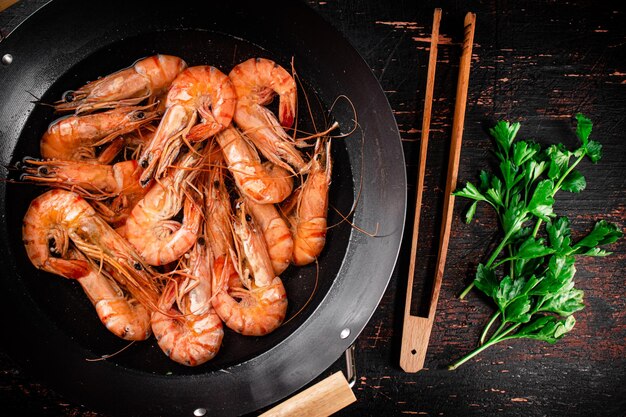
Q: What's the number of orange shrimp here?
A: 14